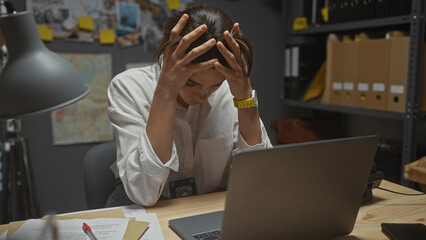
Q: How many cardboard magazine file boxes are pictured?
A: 5